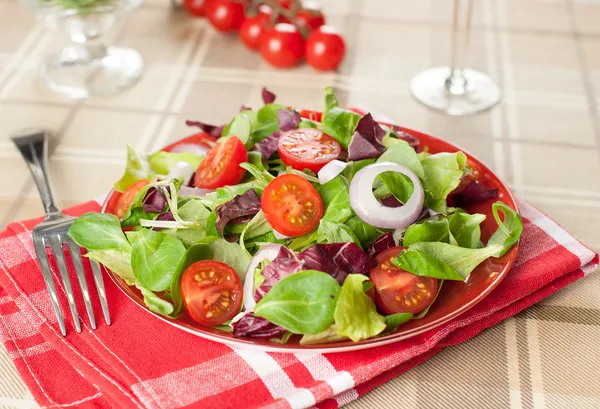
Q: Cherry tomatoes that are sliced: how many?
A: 6